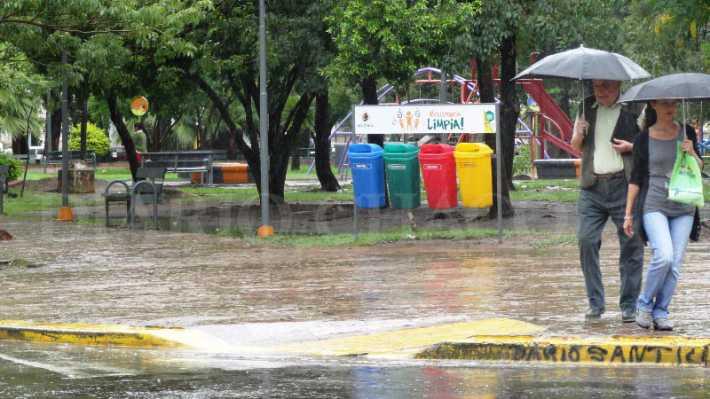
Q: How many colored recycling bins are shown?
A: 4